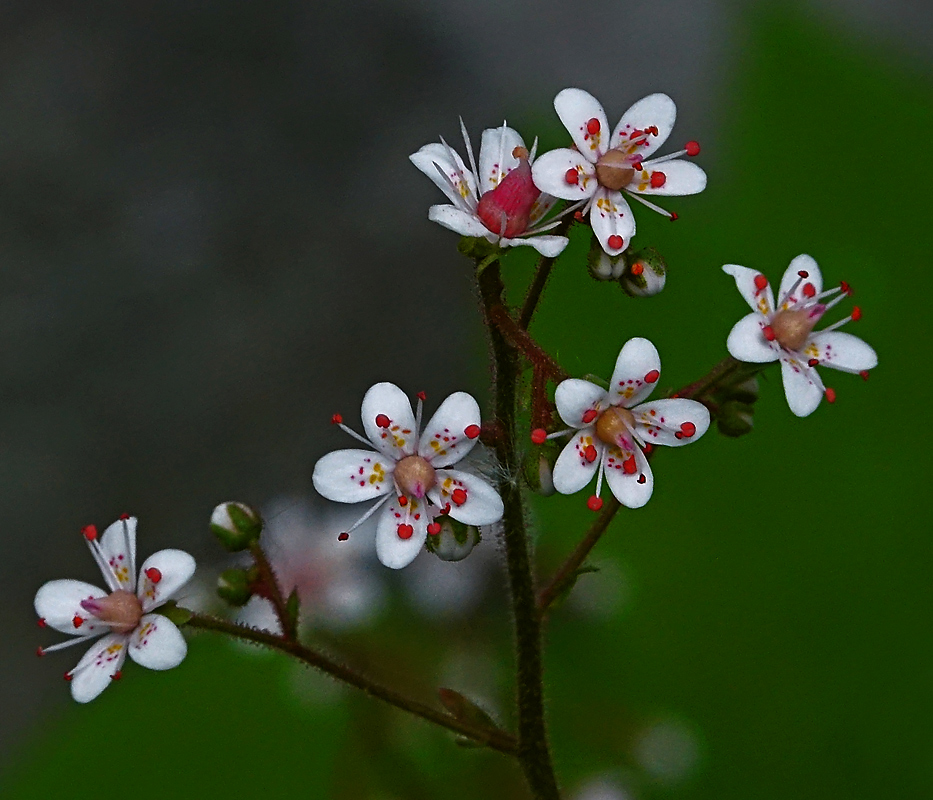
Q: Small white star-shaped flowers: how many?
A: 6